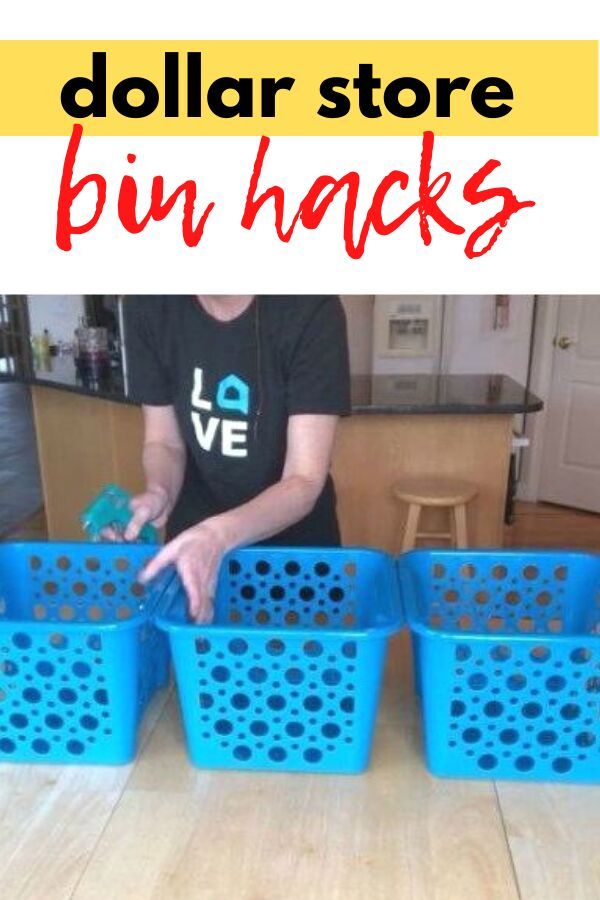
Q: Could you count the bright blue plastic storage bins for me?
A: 3